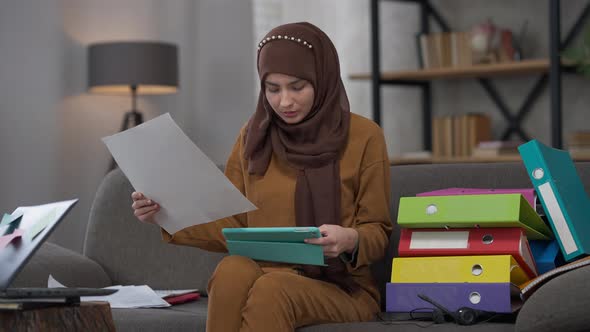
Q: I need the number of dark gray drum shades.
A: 1